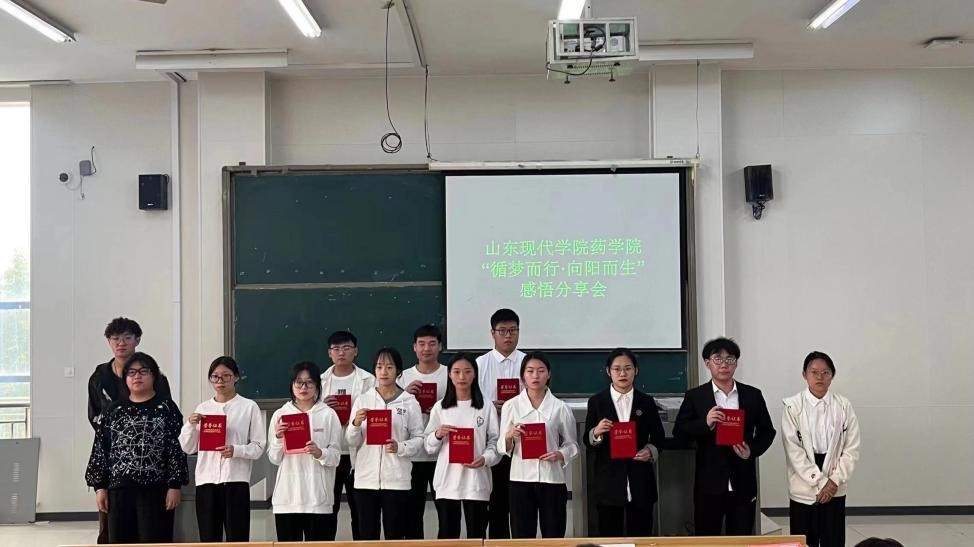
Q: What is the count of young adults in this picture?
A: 13